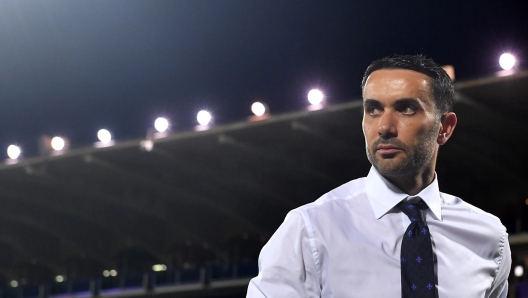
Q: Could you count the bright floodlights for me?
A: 8